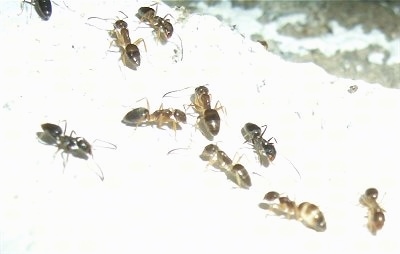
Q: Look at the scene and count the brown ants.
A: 7